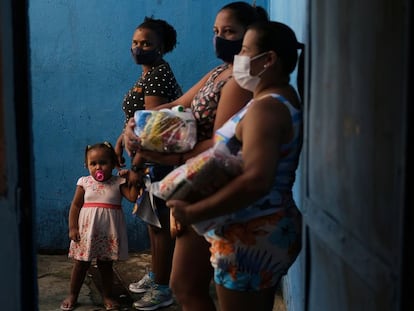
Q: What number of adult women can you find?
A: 3